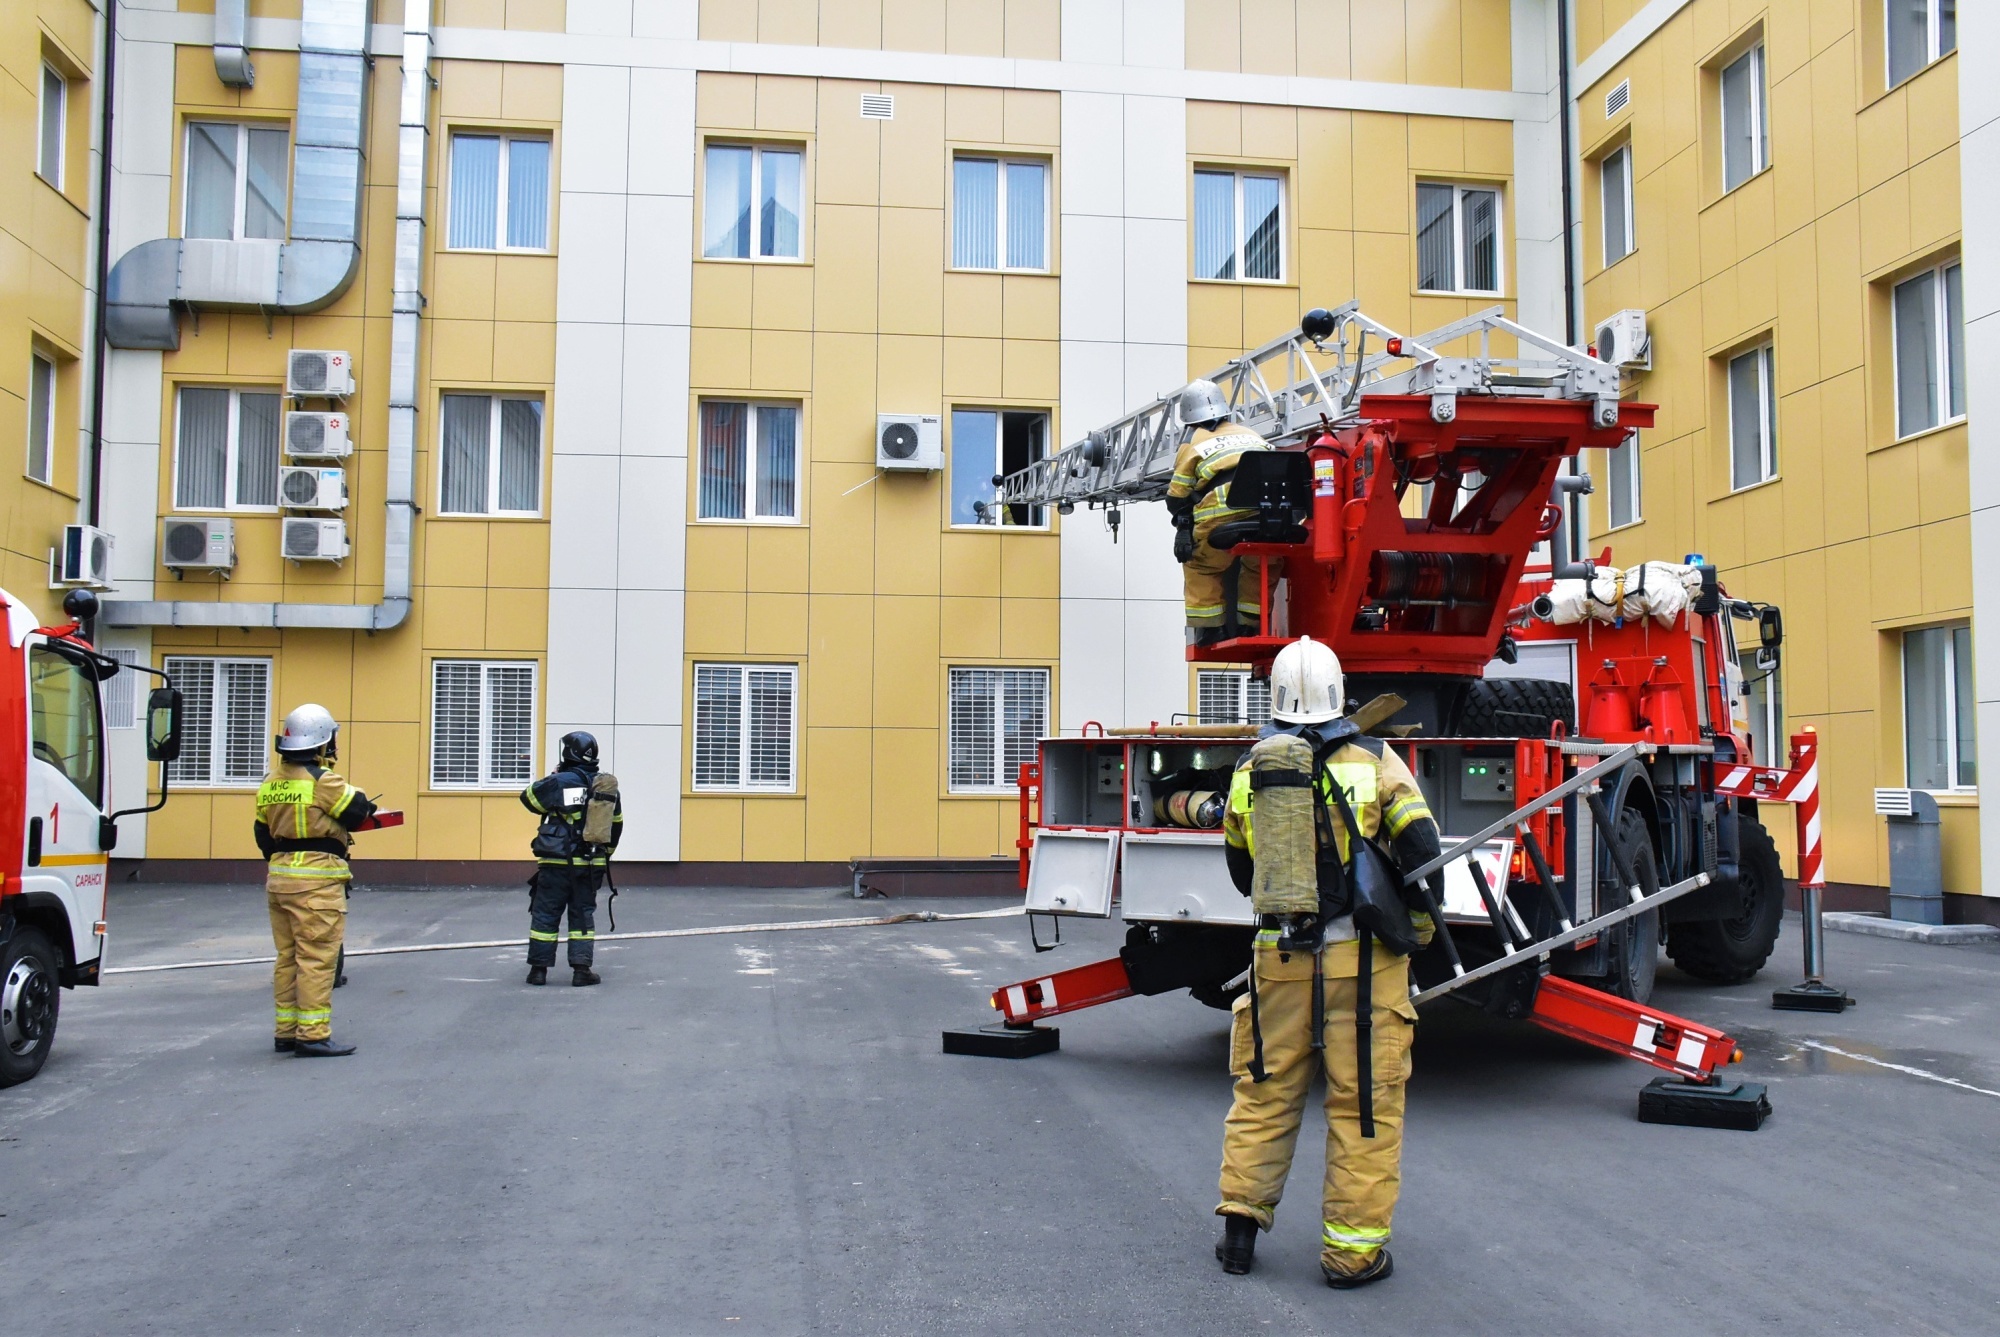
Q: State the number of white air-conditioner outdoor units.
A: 8